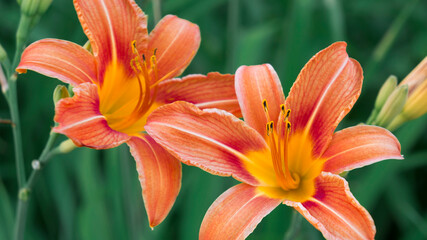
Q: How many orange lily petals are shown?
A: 12